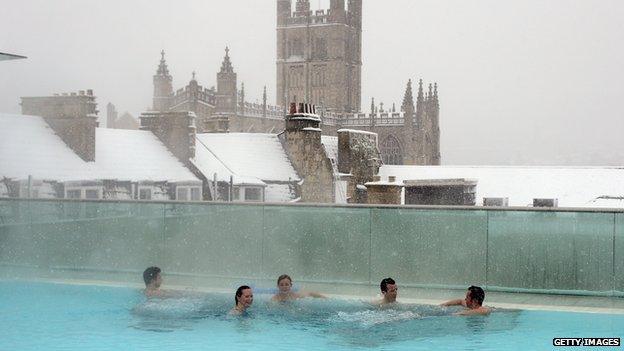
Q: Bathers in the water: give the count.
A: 5